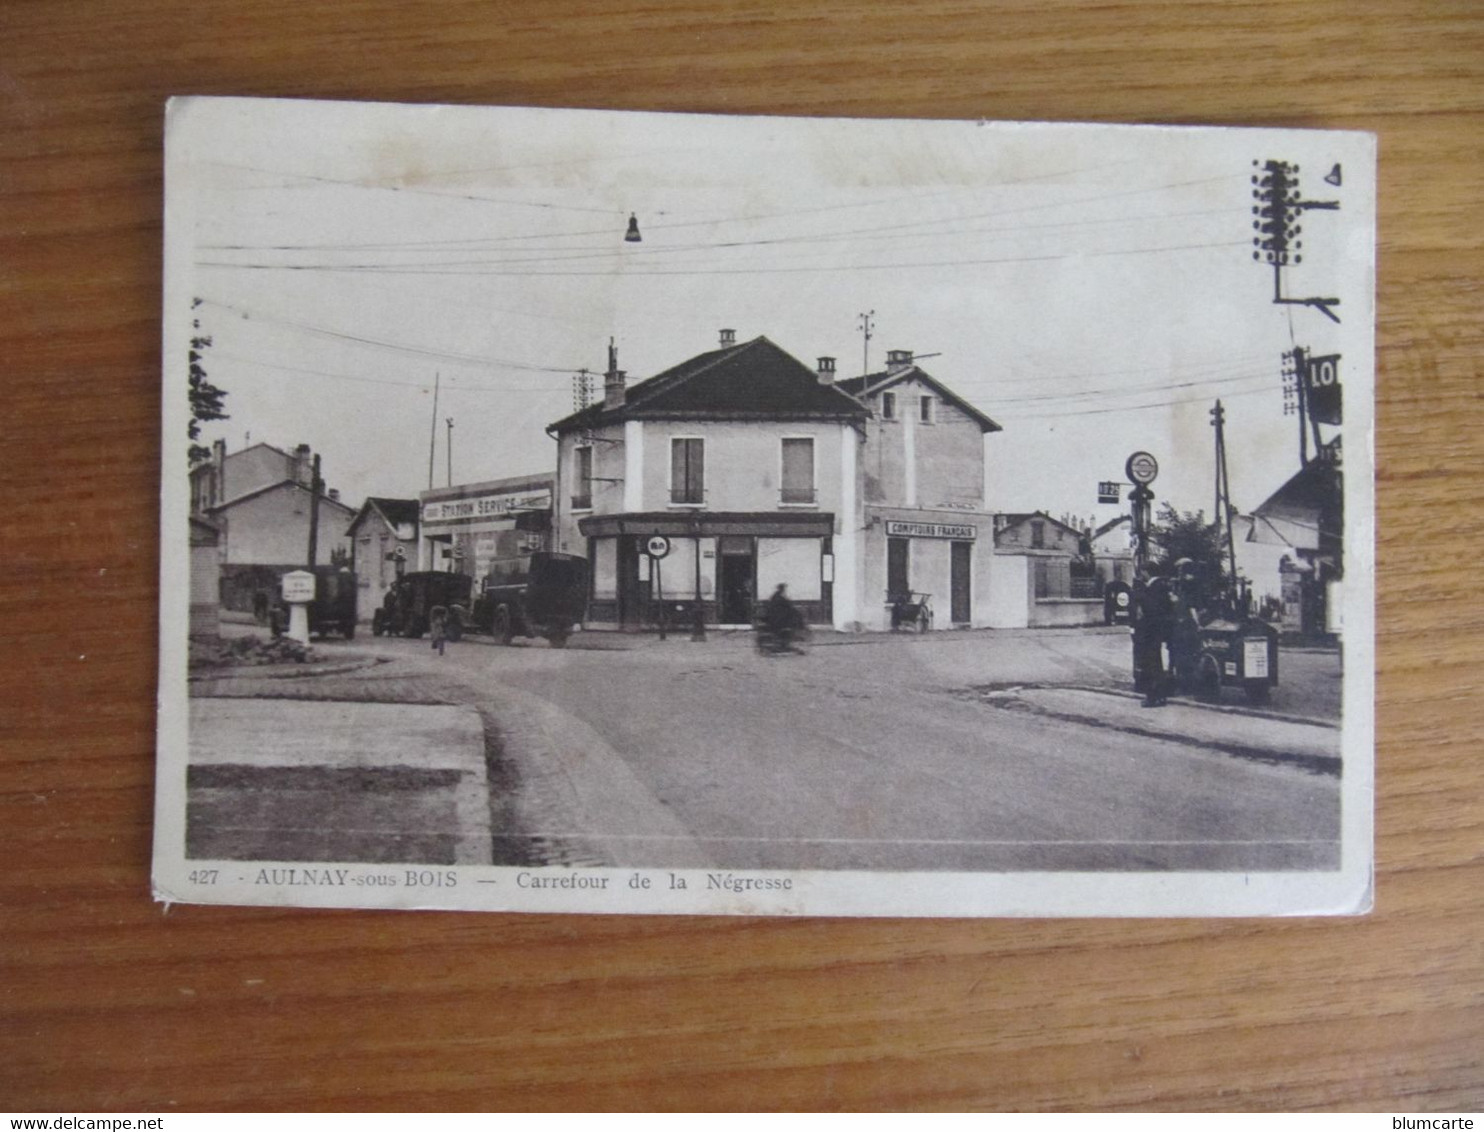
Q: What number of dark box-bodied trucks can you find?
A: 3